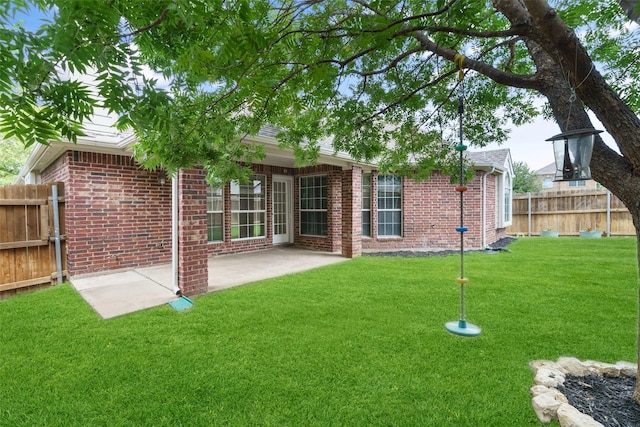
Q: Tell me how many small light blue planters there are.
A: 2